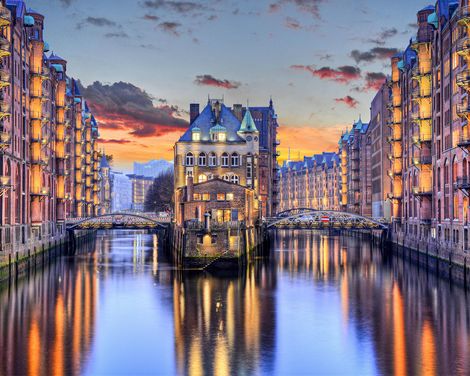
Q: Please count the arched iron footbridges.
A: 2